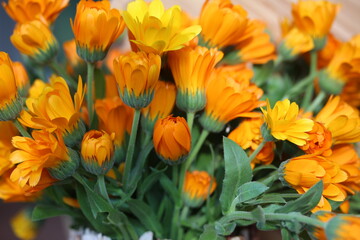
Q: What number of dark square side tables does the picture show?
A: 0